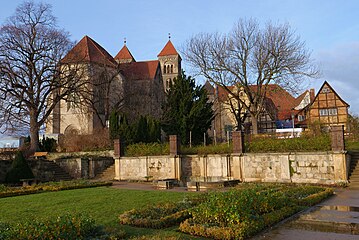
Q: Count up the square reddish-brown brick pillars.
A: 4